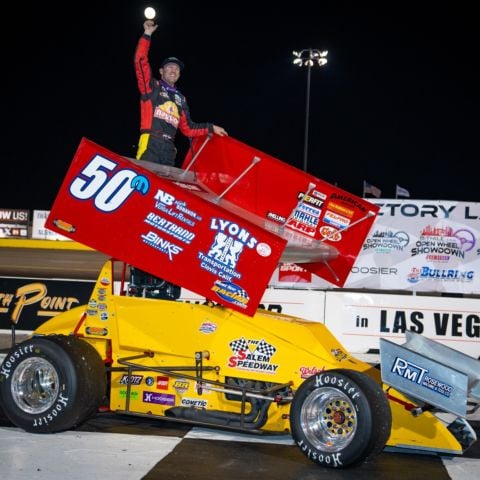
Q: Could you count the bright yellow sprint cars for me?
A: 1